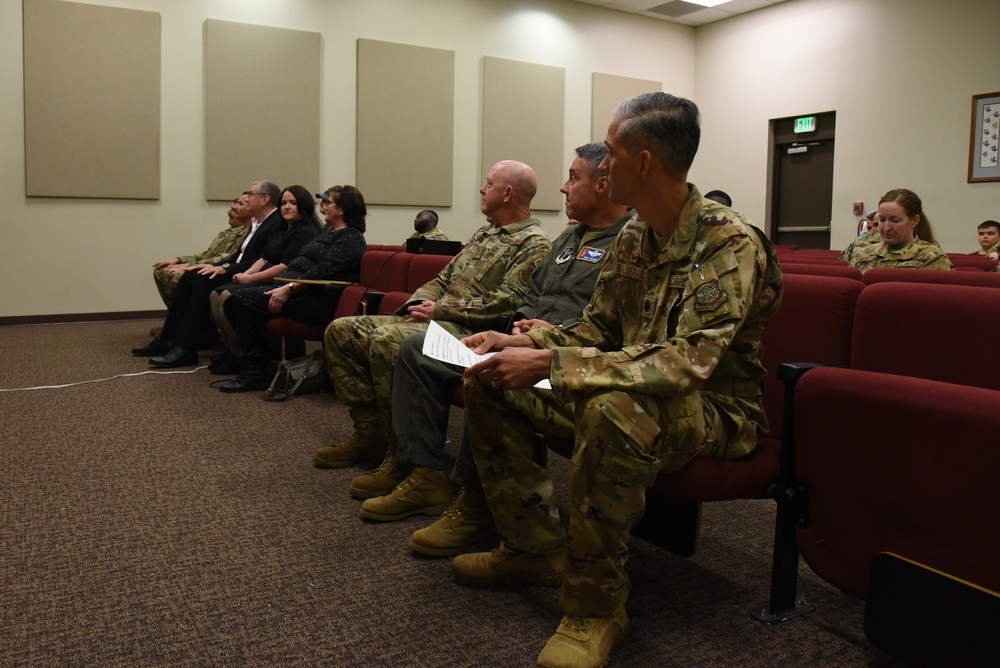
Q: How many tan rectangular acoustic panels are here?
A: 5